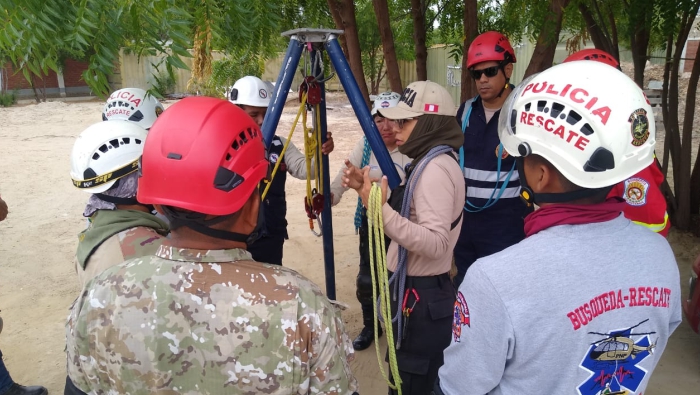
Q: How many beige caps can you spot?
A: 1